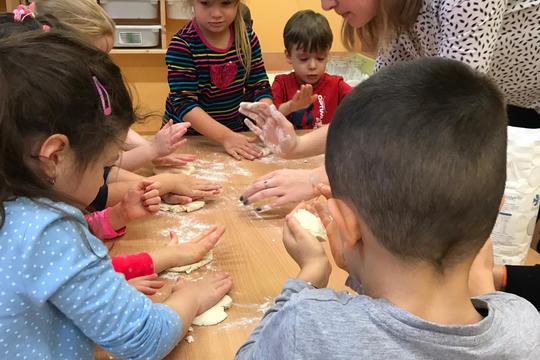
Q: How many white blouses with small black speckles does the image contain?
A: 1